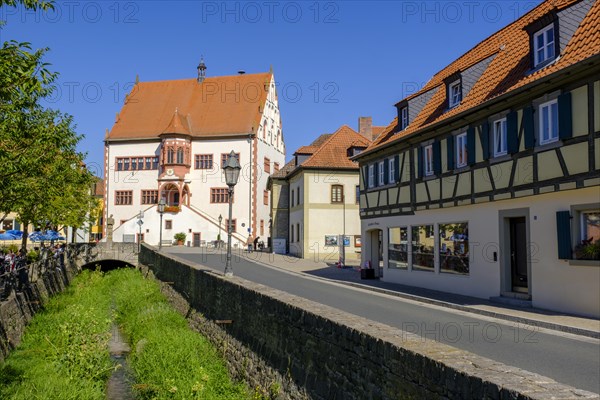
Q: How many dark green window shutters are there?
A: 13